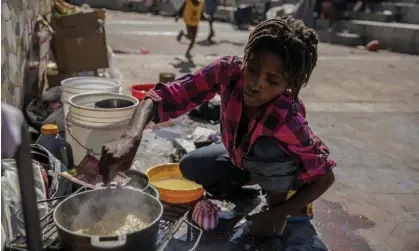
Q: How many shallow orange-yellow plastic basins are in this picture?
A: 1